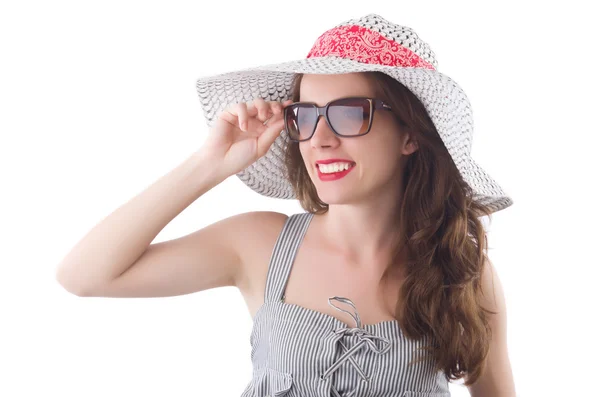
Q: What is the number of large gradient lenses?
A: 2